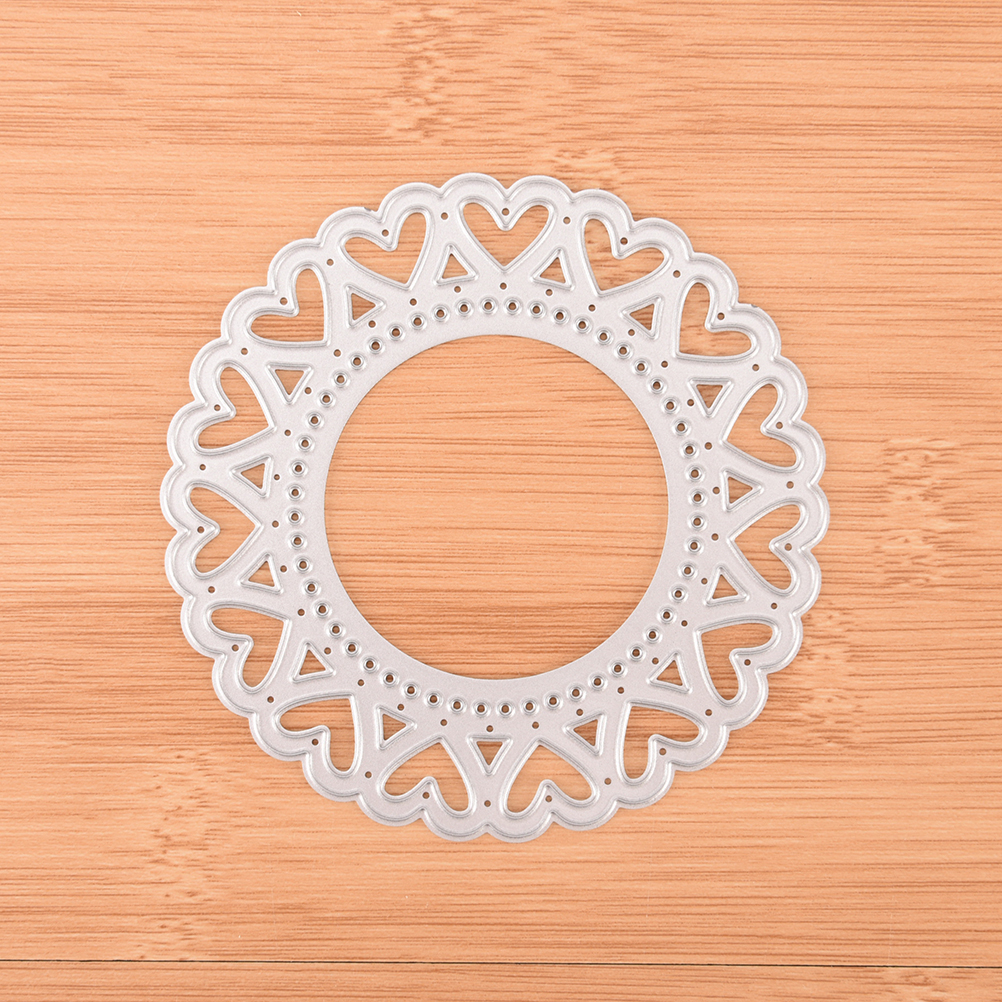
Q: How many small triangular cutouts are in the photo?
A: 15